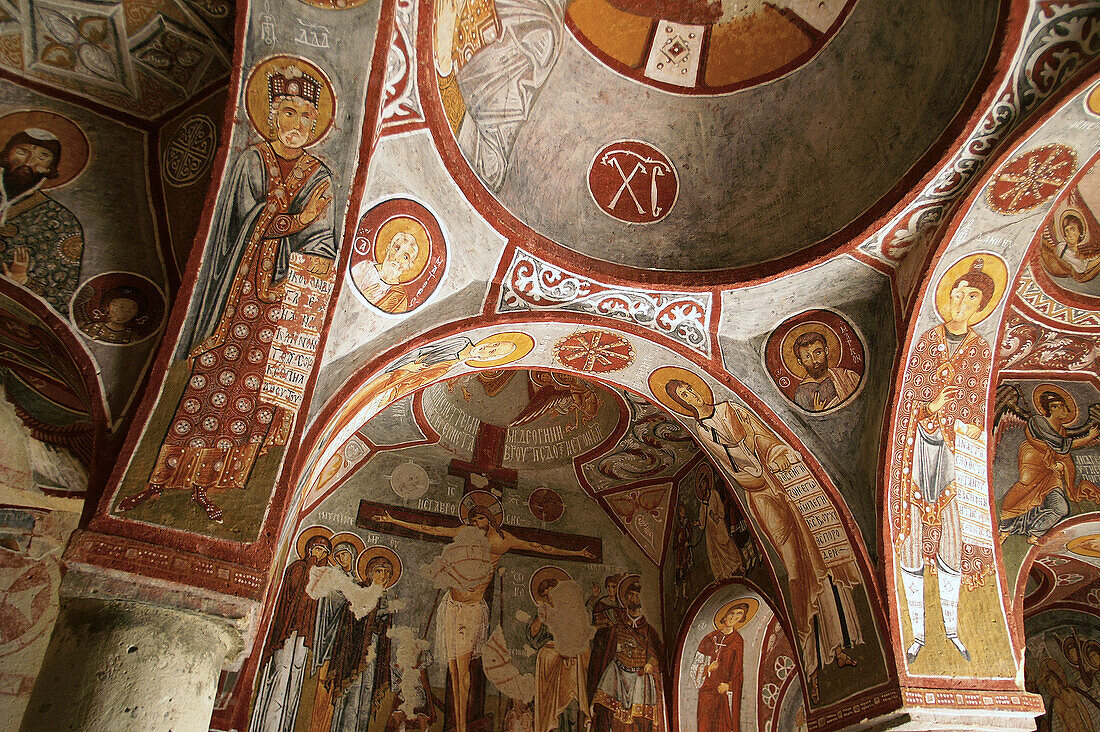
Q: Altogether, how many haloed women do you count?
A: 3